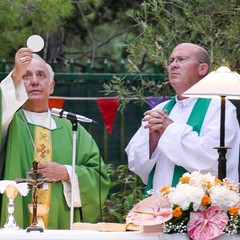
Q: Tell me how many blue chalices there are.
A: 0